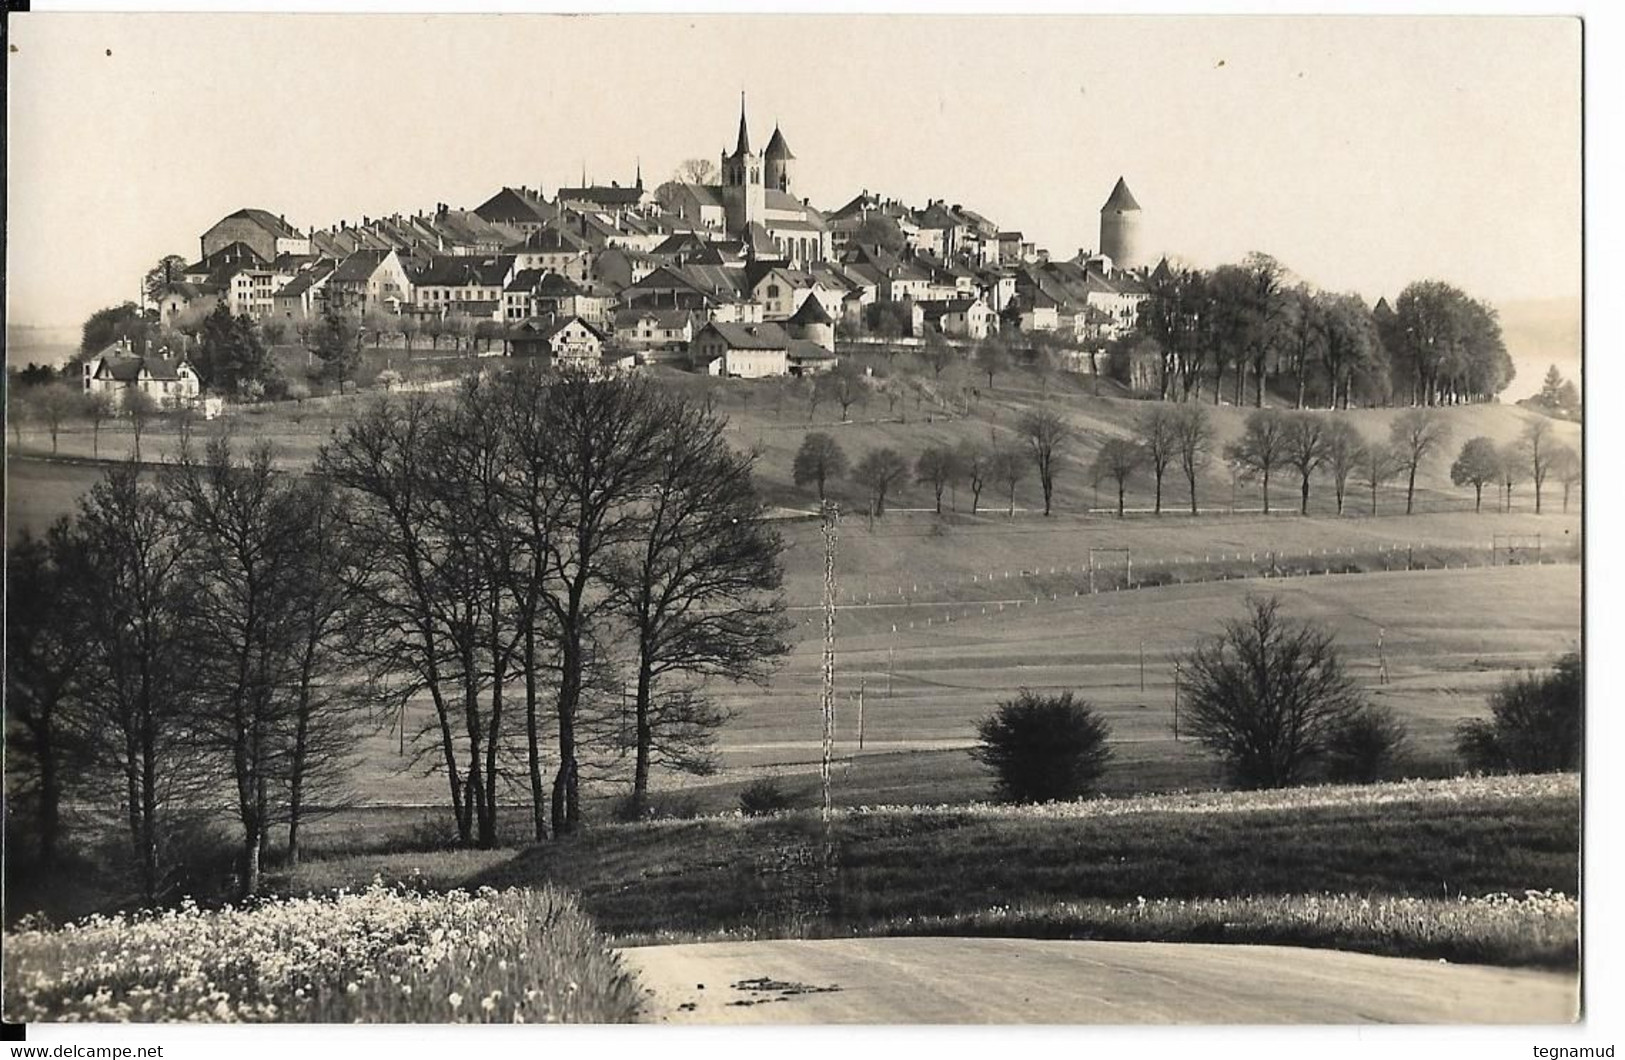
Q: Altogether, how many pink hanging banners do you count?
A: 0